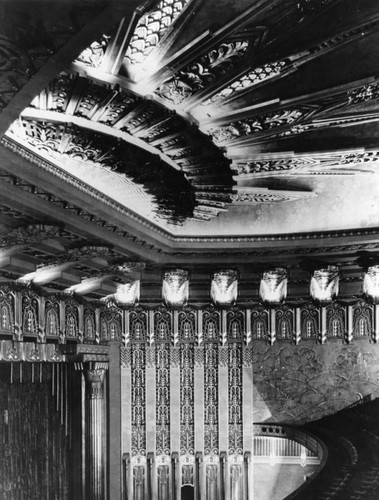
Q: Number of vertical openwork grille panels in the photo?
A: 5